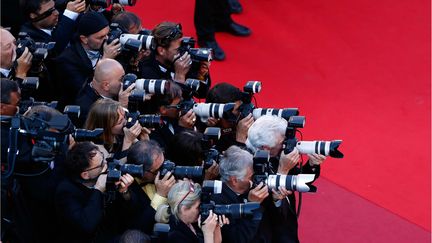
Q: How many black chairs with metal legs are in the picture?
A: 0